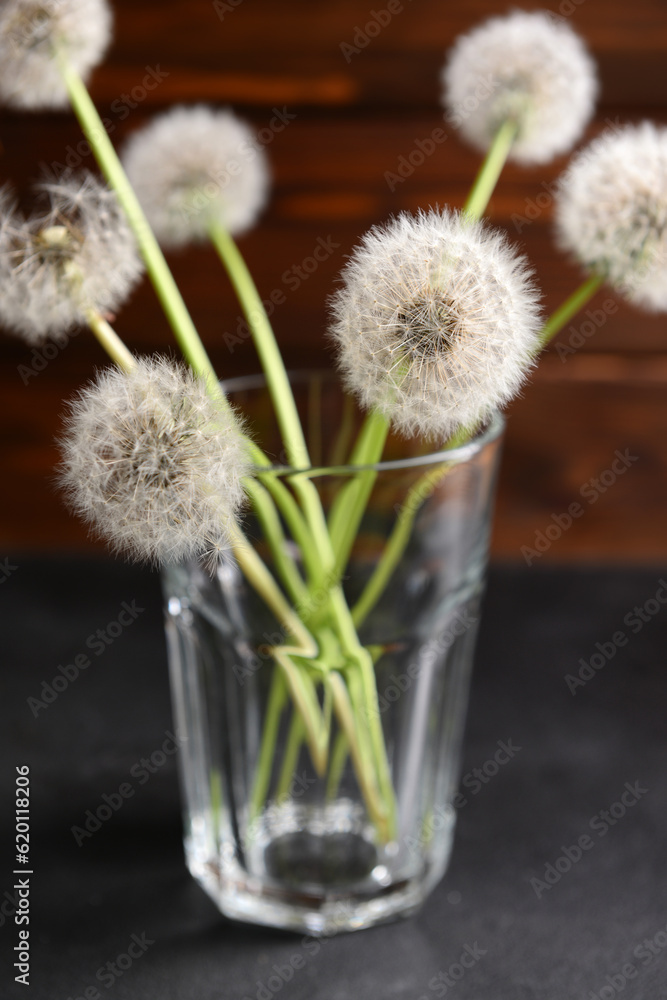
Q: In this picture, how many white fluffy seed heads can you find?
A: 7